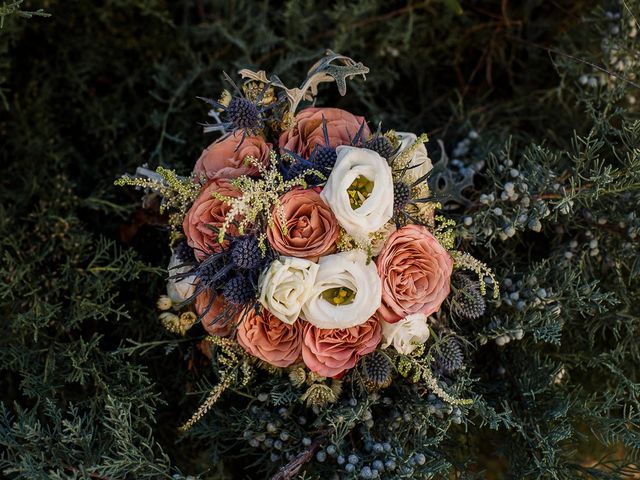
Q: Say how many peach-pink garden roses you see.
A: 8